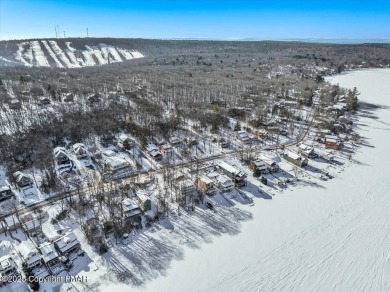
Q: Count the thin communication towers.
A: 4